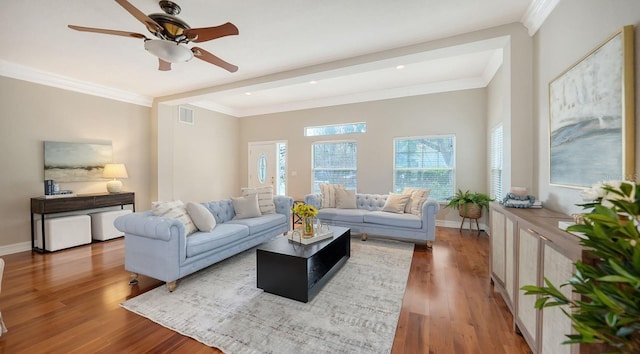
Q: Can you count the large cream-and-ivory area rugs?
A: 1